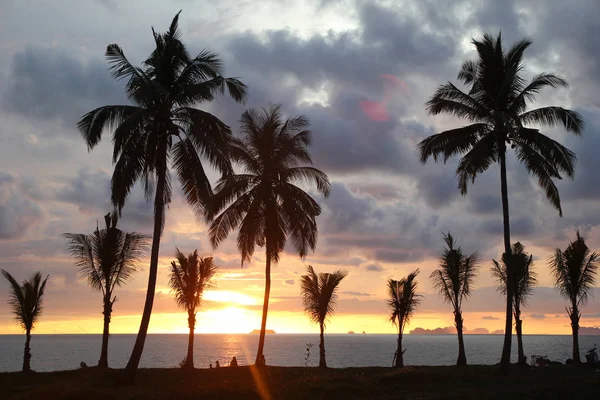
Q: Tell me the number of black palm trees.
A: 11